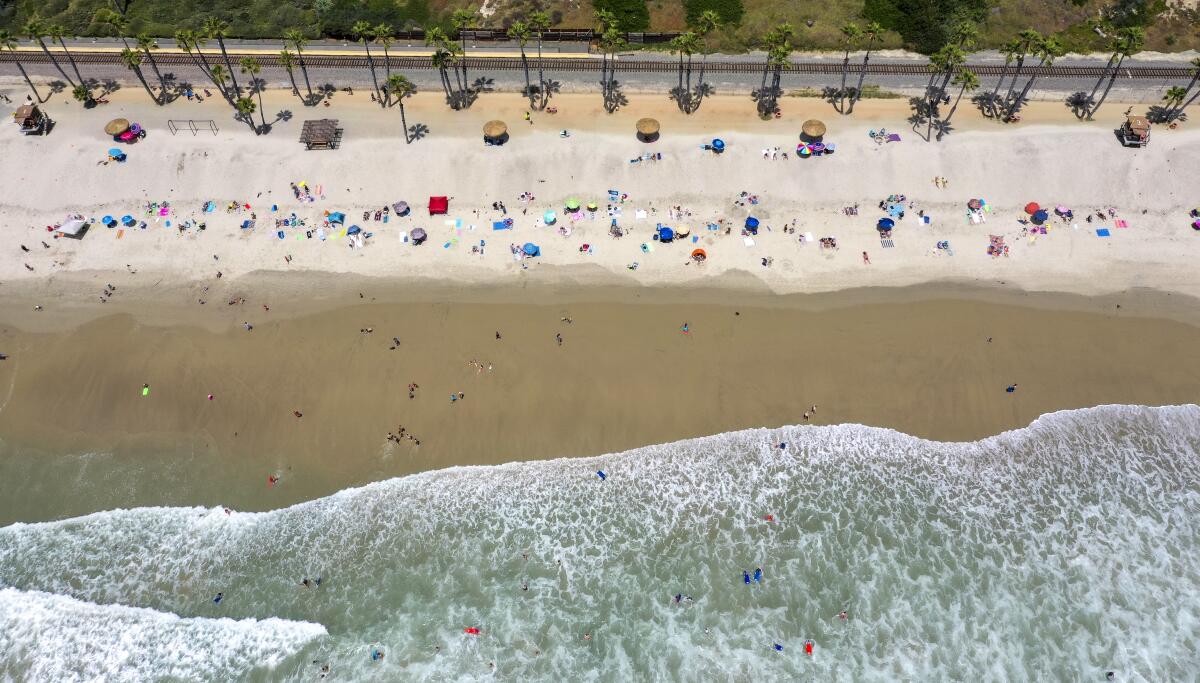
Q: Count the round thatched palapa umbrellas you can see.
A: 4